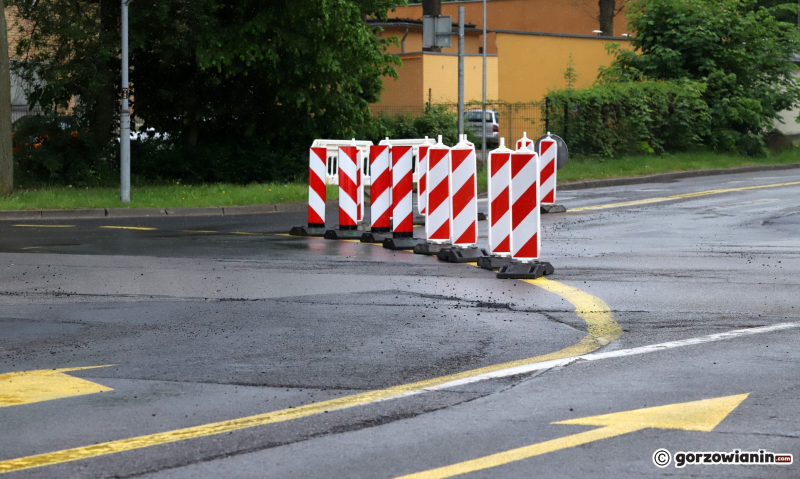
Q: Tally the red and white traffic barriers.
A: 14